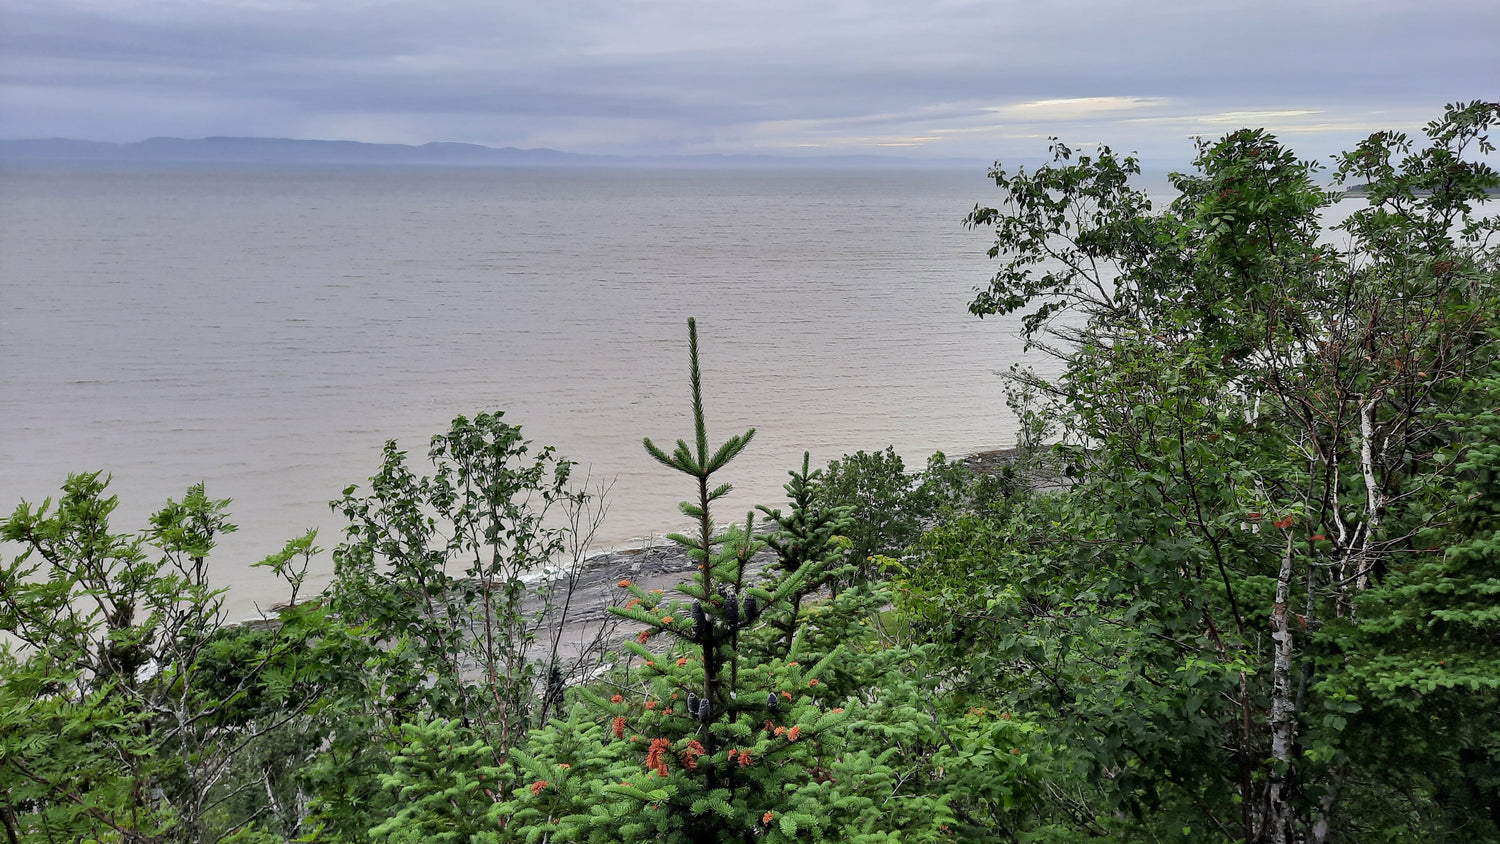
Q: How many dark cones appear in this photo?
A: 7